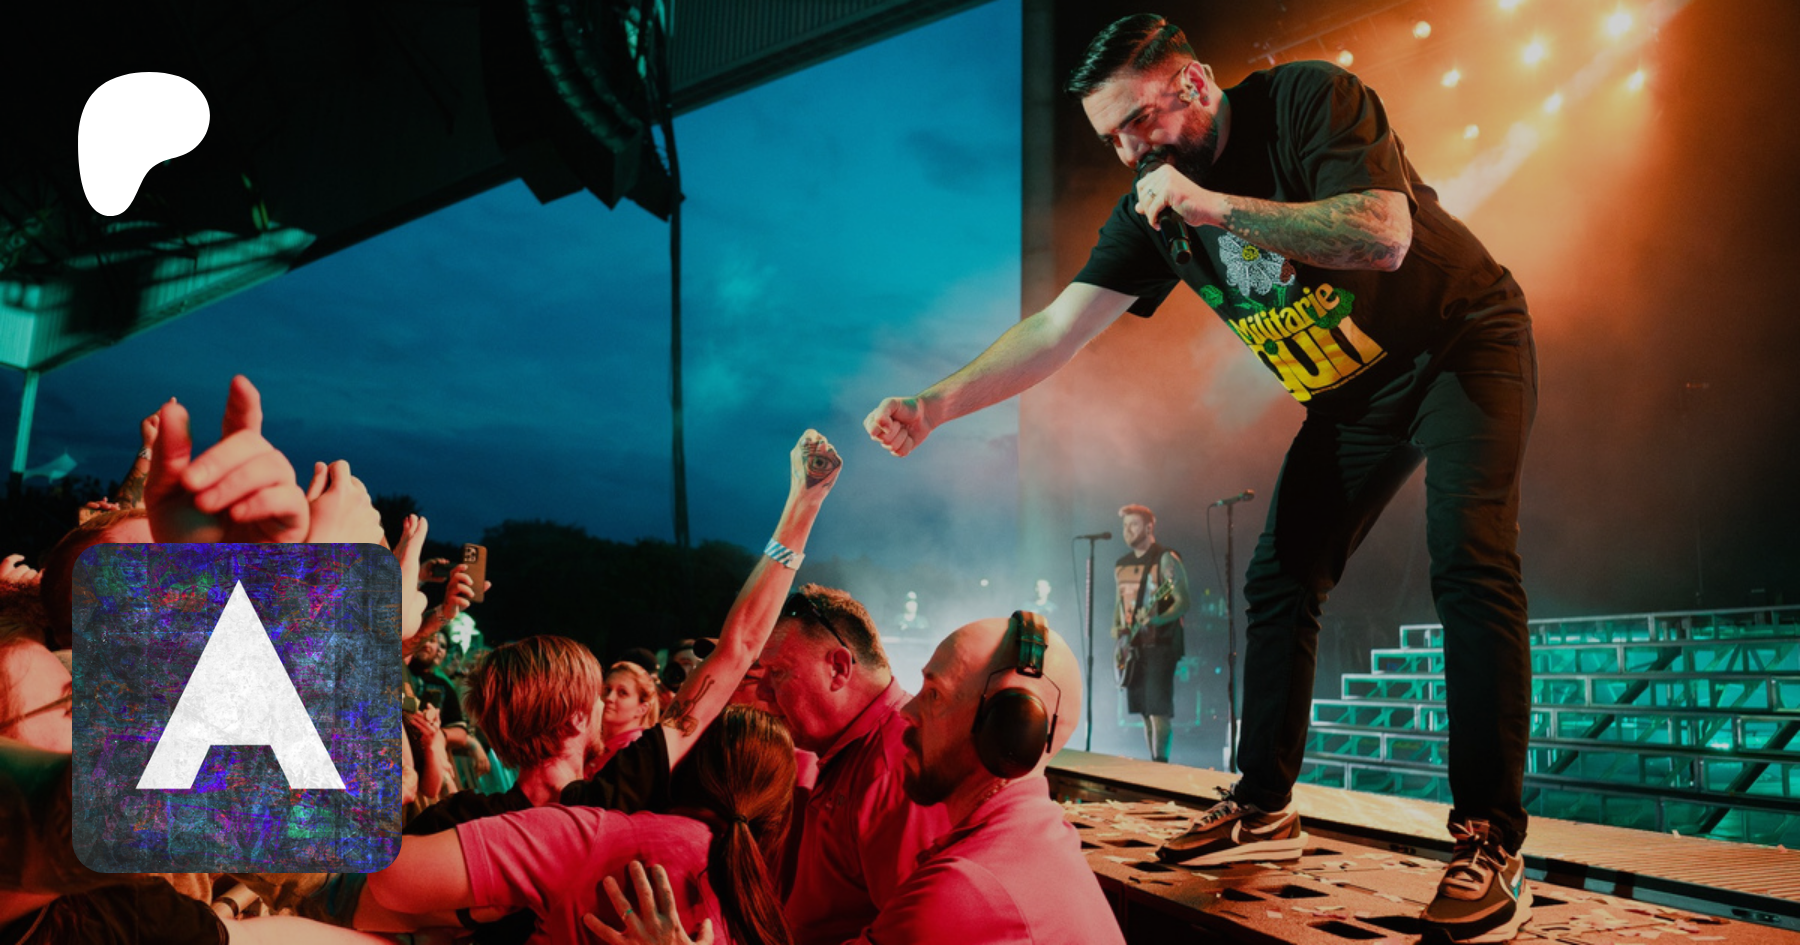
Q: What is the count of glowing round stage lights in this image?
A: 9